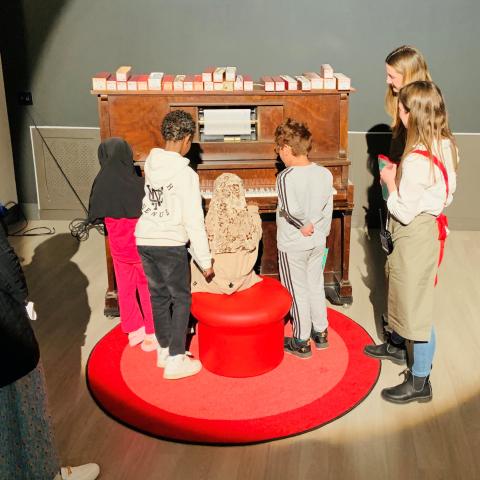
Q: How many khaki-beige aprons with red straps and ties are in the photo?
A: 1